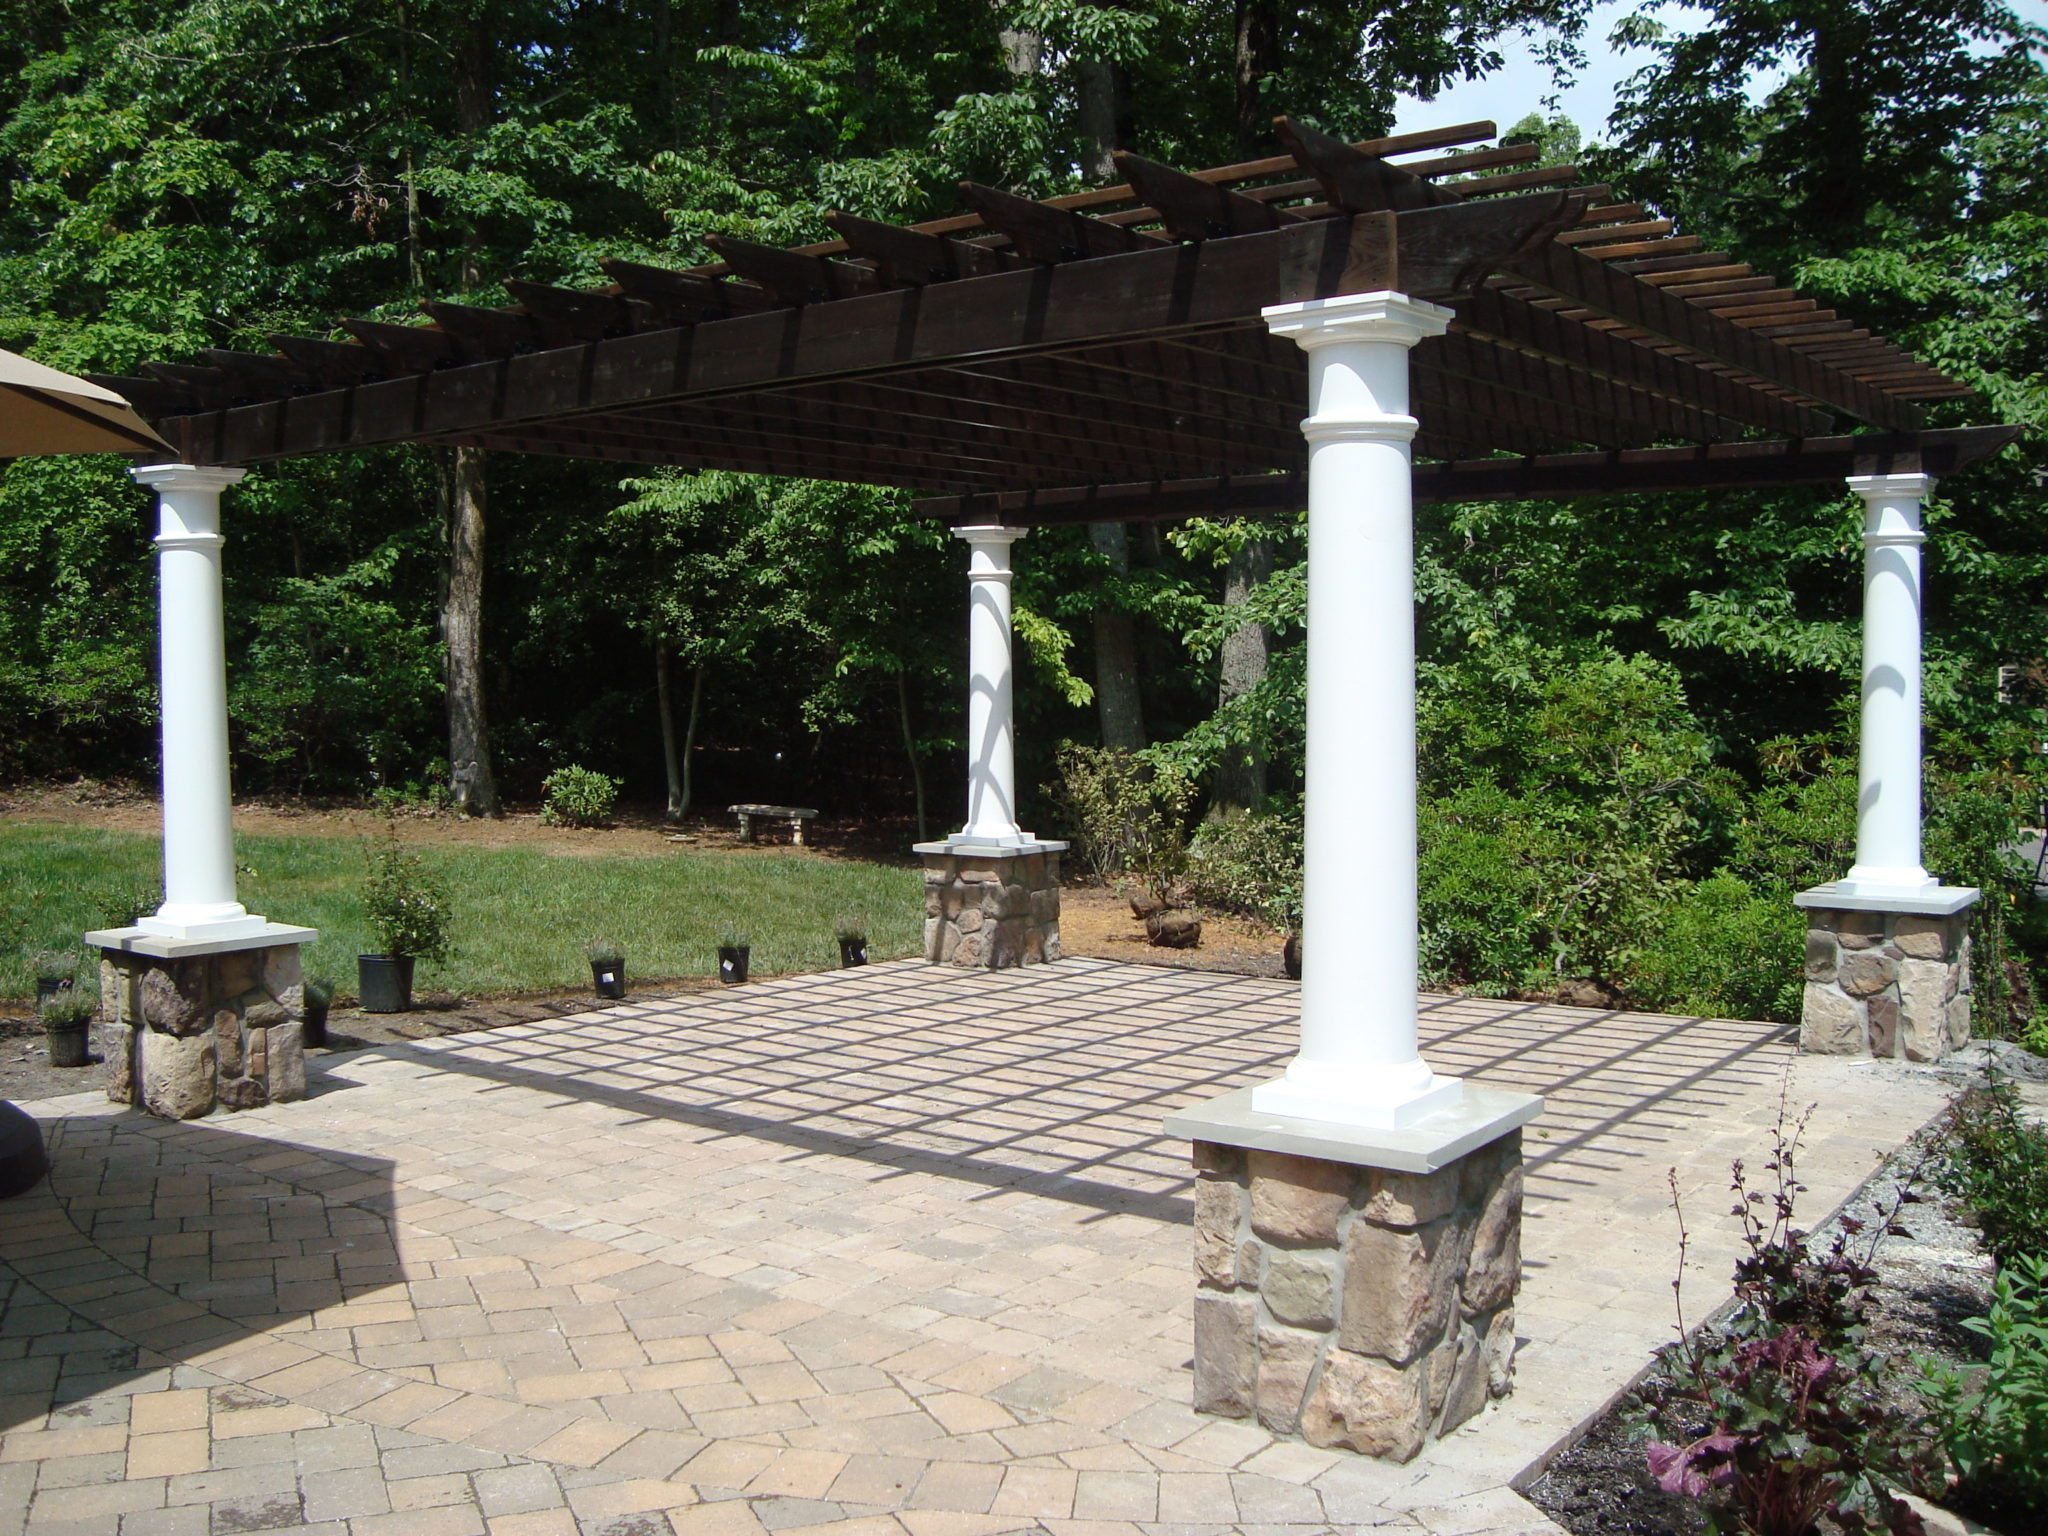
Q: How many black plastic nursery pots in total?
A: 7